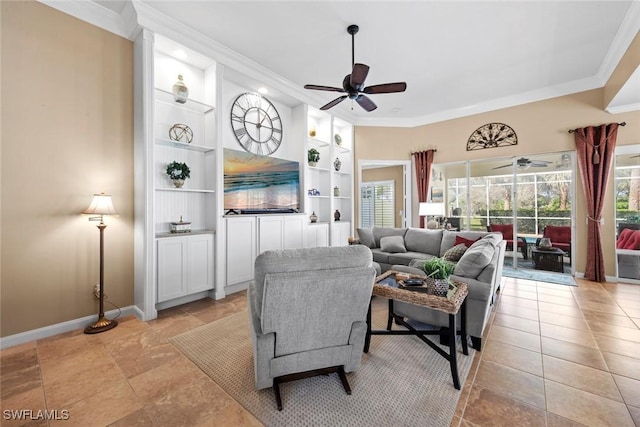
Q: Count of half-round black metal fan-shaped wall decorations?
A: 1